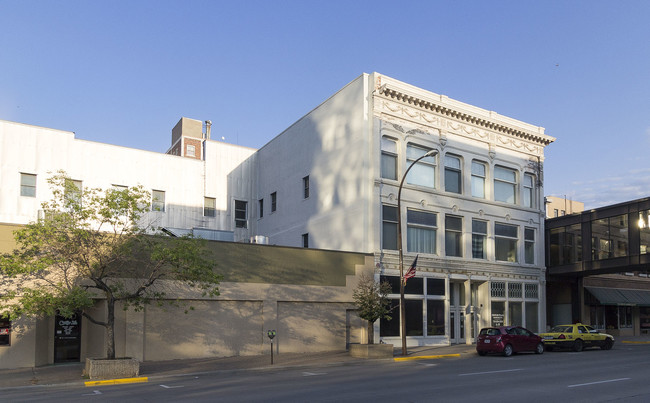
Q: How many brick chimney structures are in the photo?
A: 1